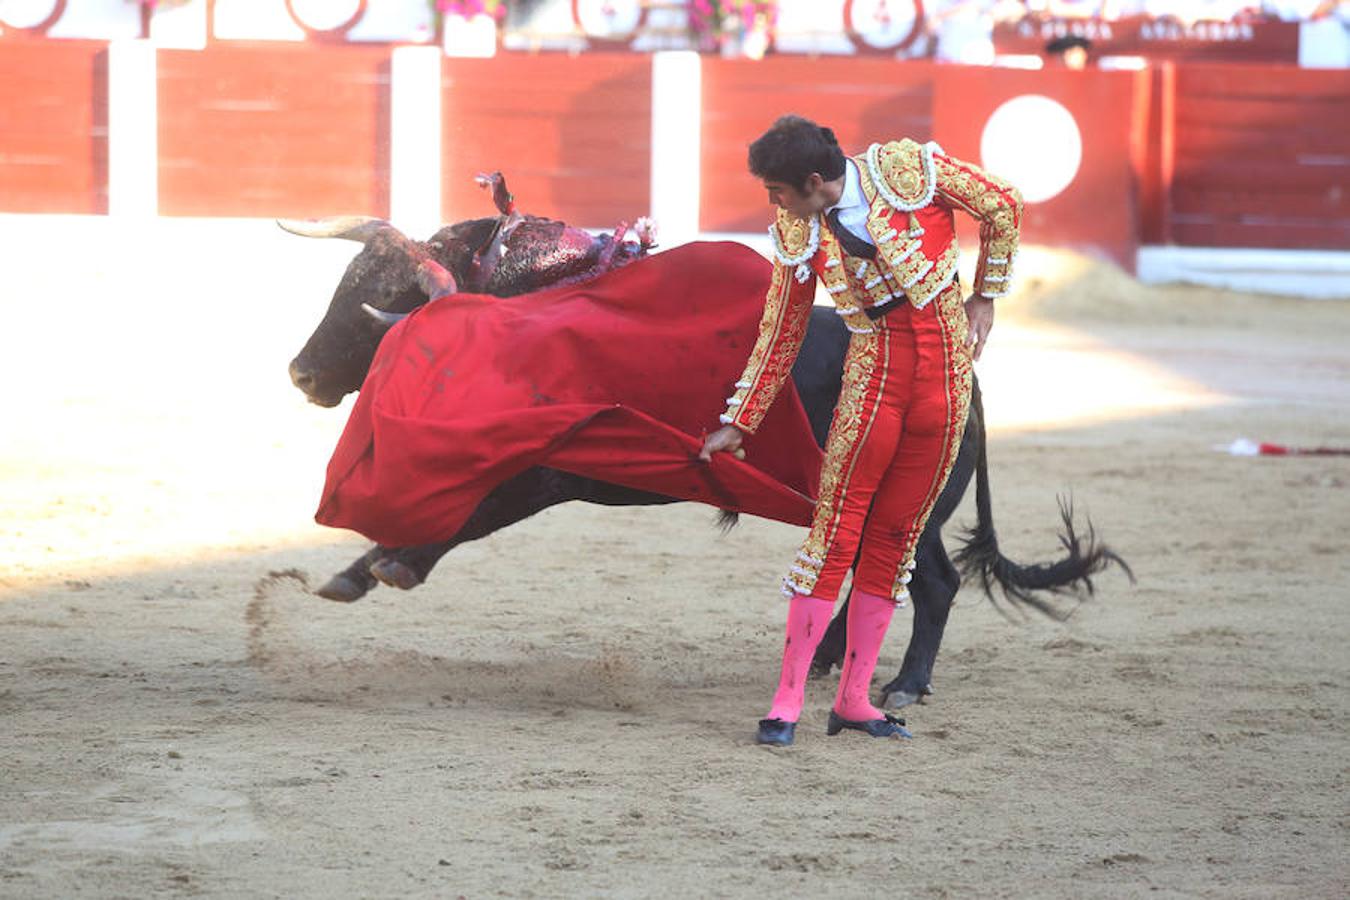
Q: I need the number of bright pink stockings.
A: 2